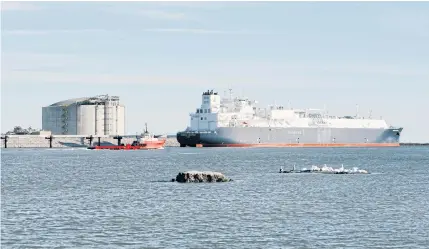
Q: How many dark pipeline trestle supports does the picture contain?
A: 5